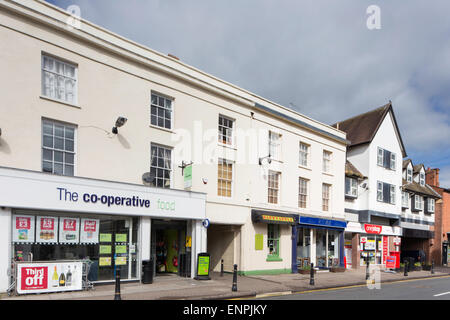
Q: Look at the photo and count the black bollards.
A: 7